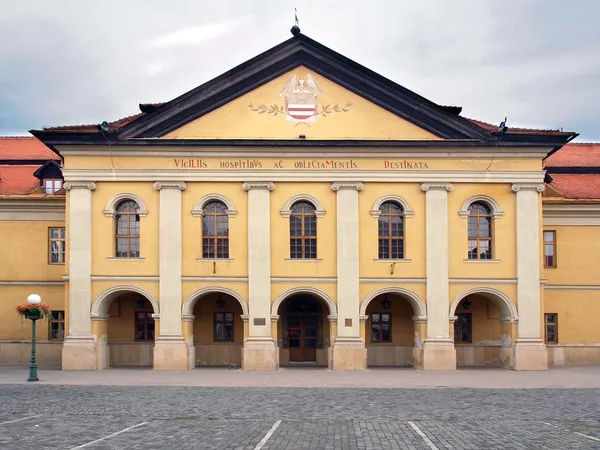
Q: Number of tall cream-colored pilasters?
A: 6